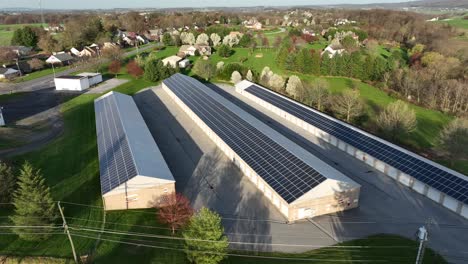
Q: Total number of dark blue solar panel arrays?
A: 3